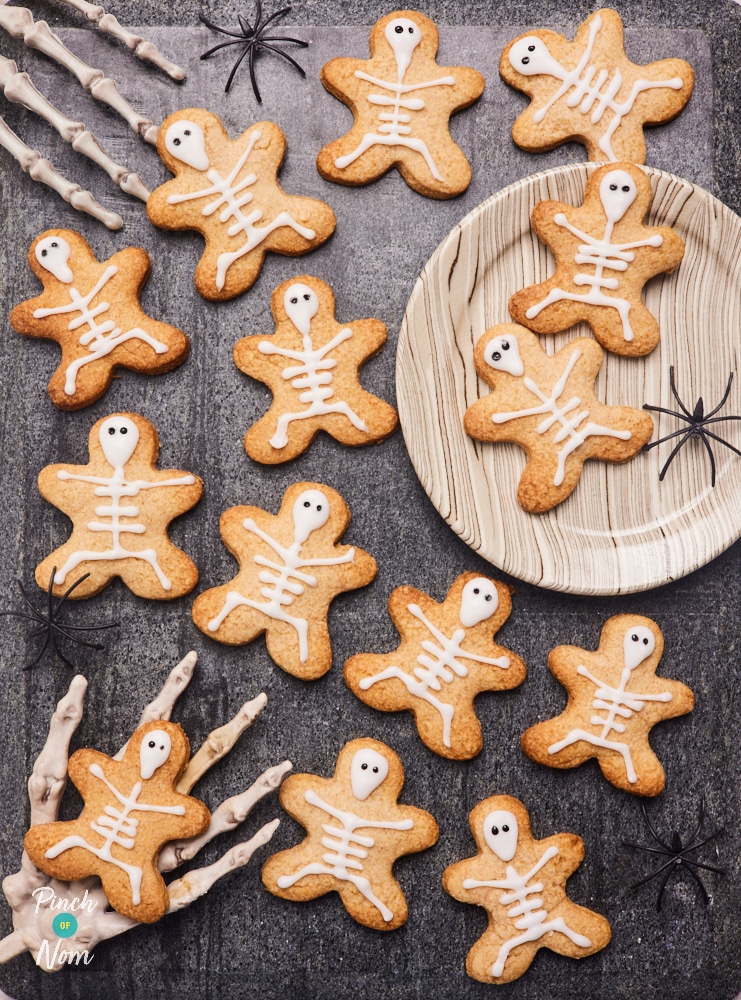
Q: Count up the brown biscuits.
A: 14